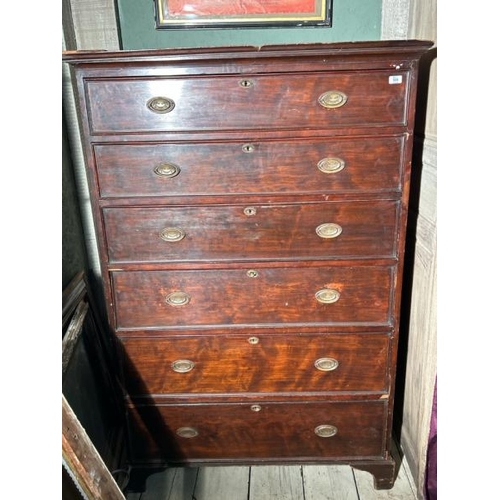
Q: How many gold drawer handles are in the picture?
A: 12